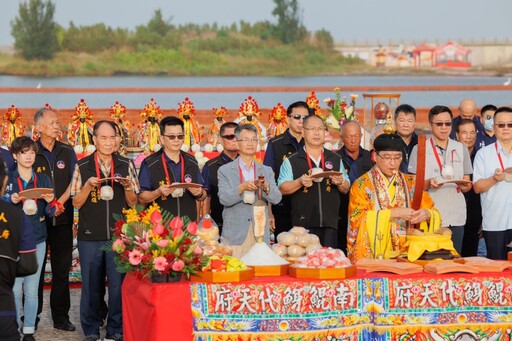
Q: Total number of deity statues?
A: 10